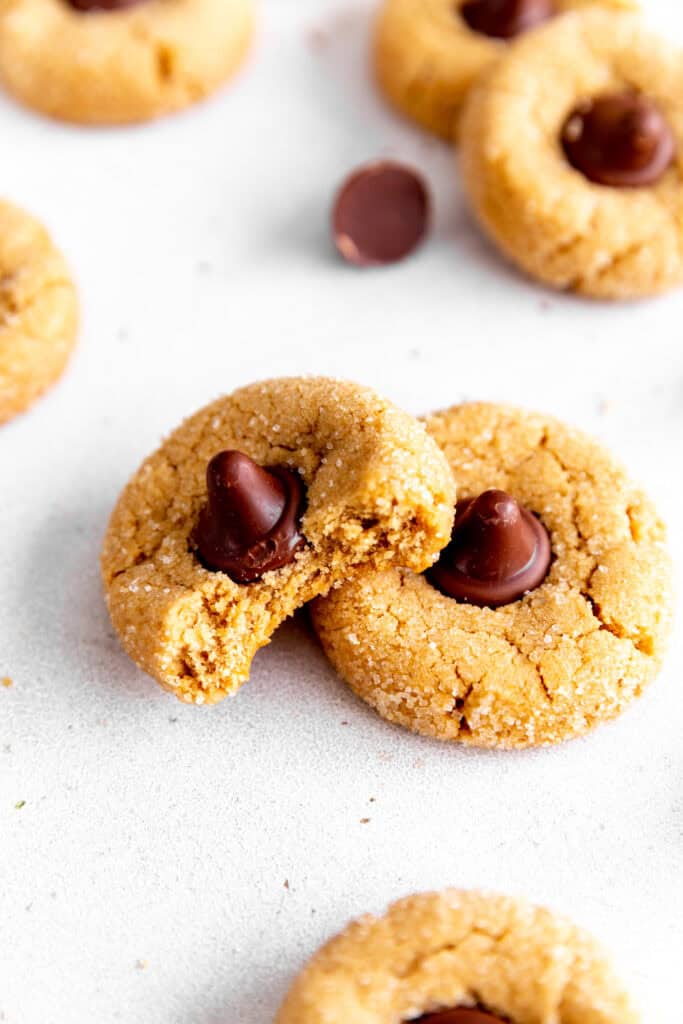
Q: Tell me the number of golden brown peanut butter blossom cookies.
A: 7